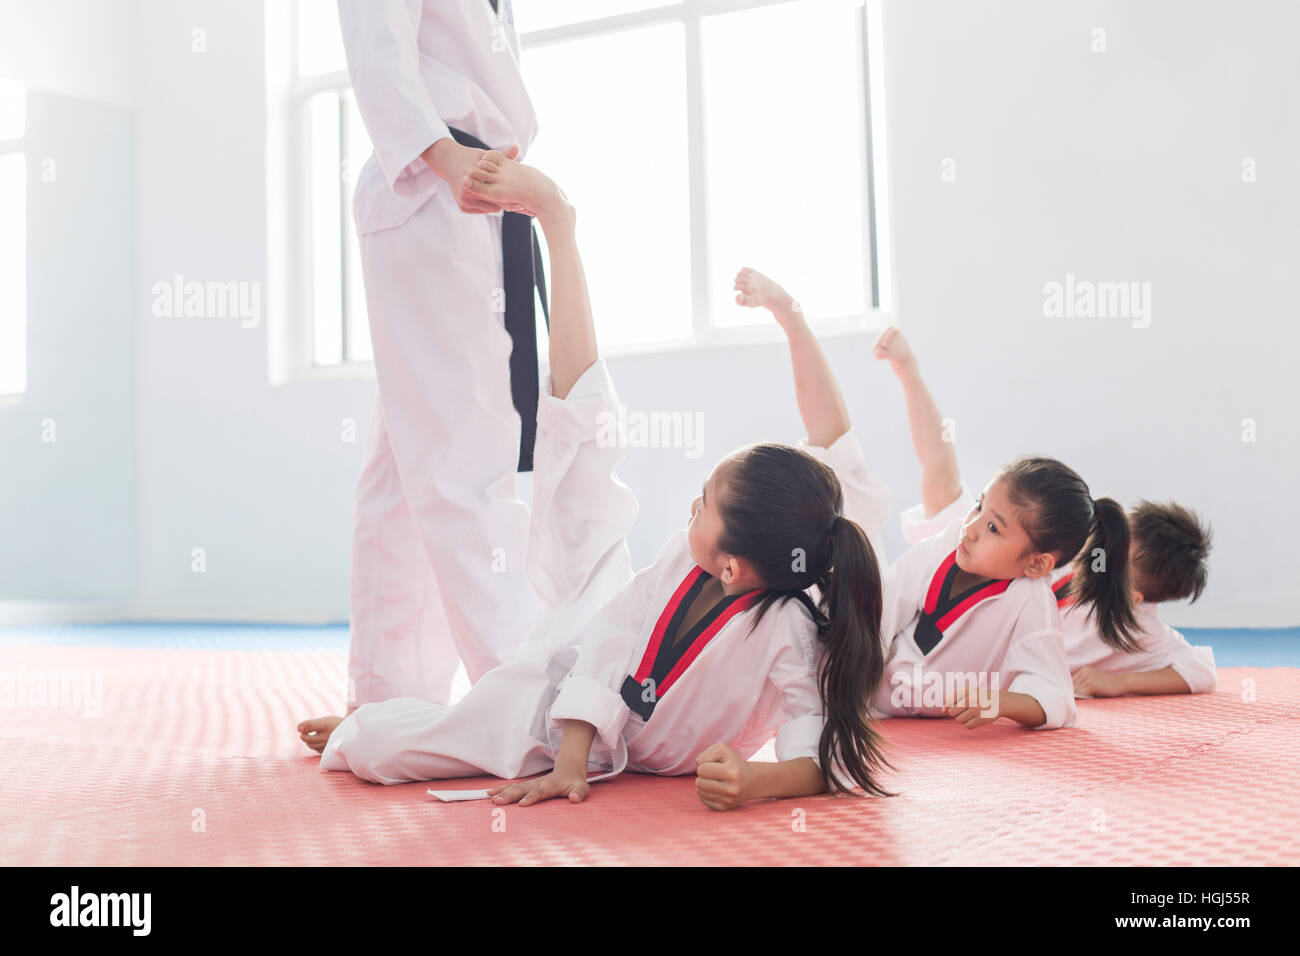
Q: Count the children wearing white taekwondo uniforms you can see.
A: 3